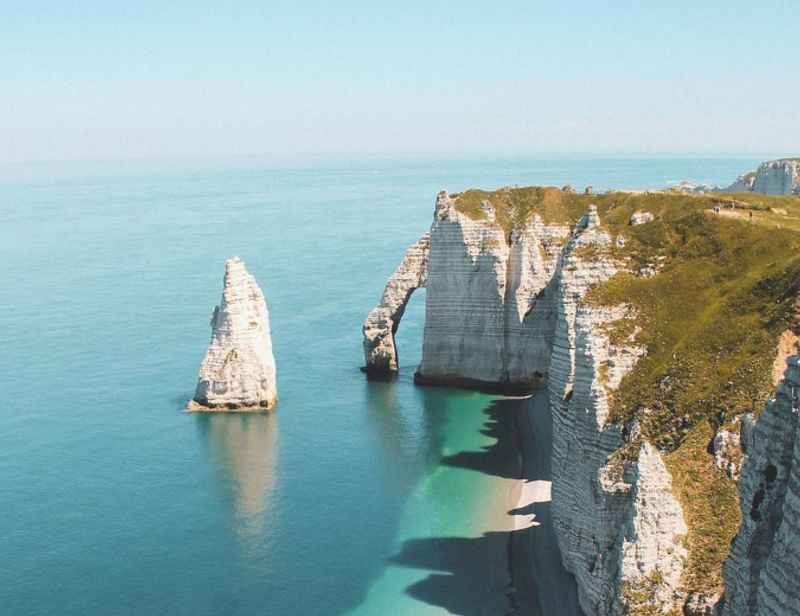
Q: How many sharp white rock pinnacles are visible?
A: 1